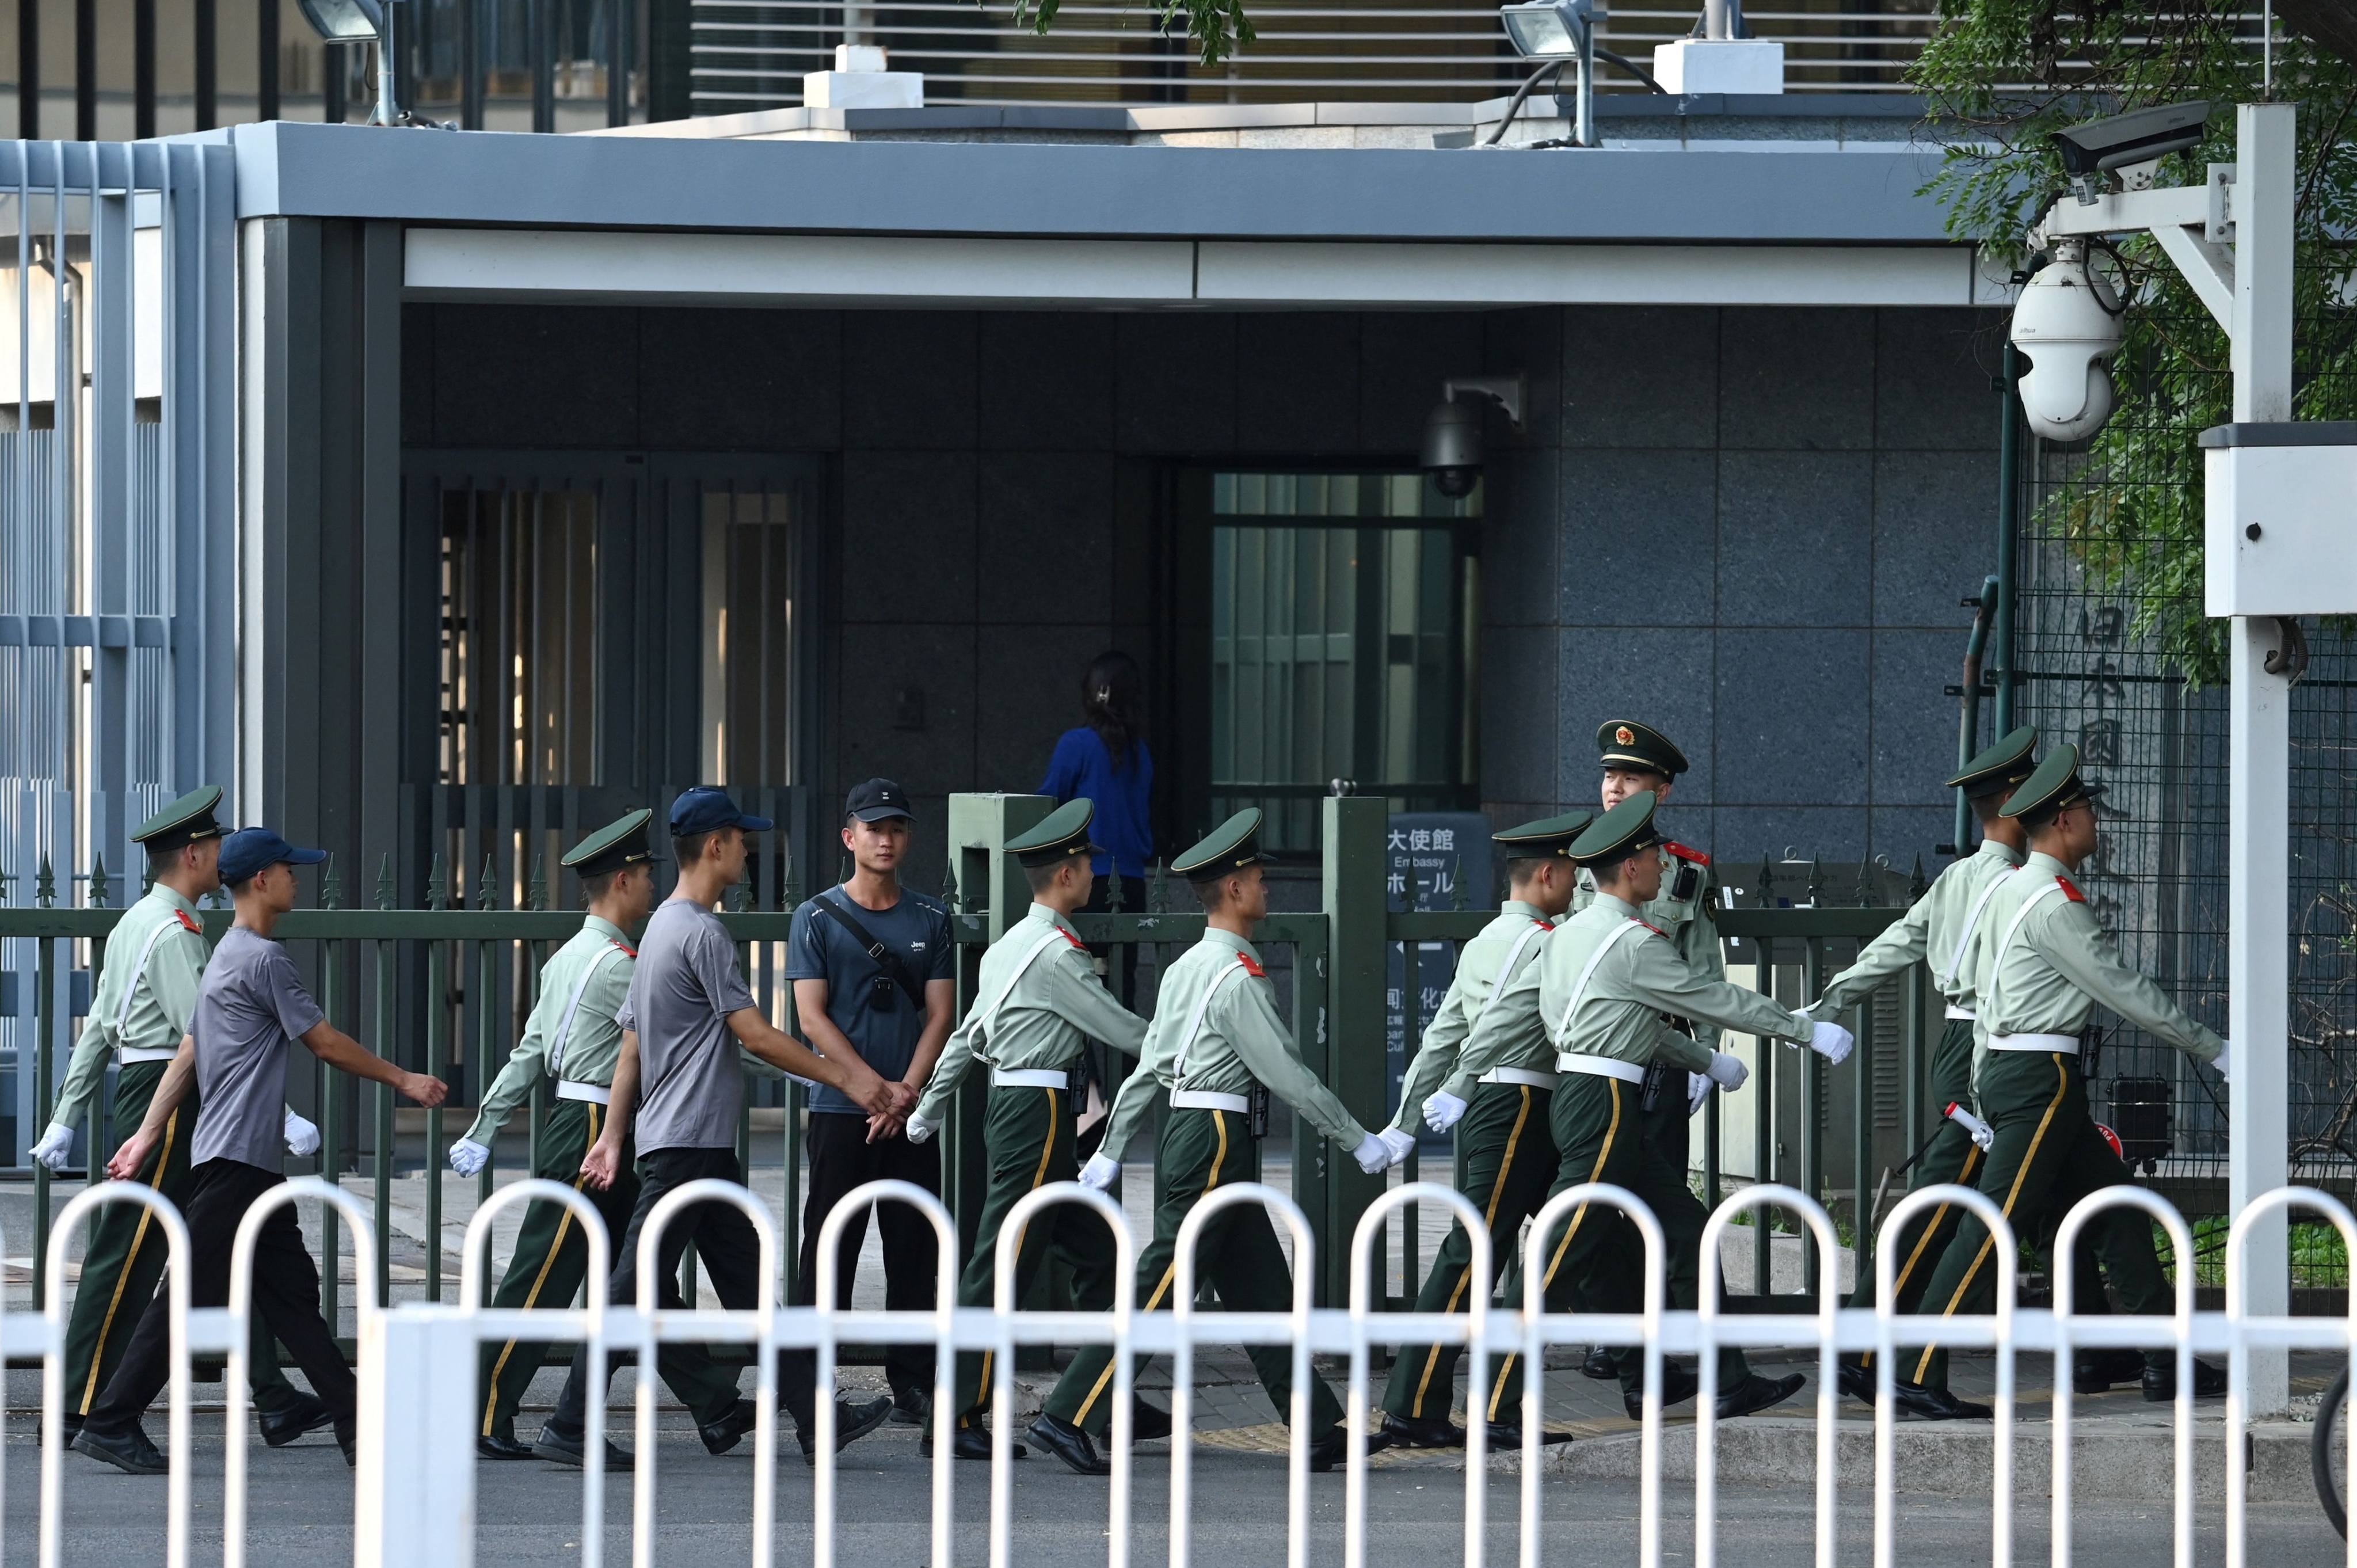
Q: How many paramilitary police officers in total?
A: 9